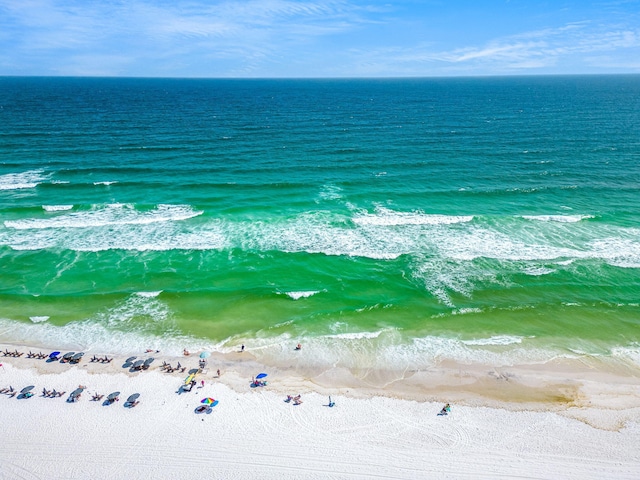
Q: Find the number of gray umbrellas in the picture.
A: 9